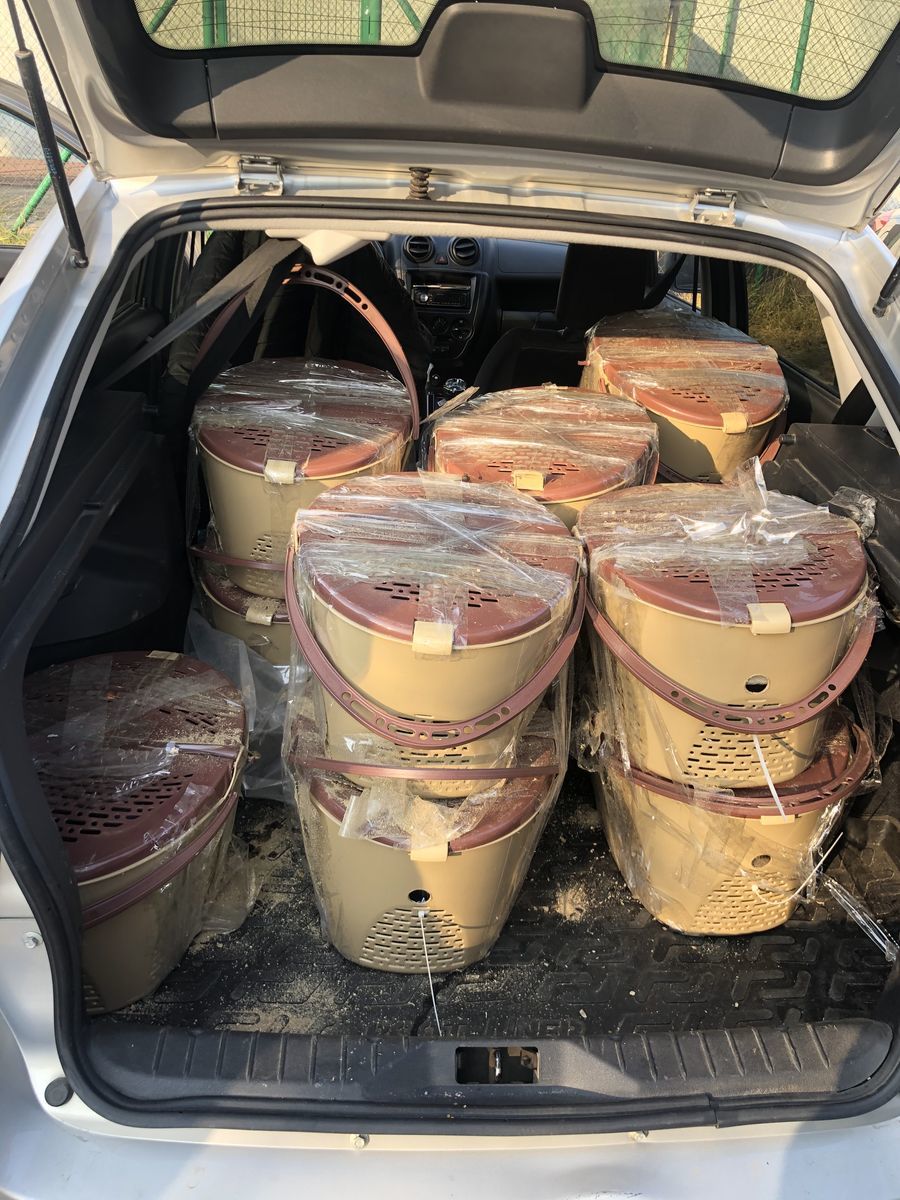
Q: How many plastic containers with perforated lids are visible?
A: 9